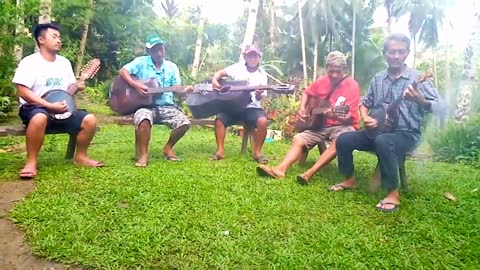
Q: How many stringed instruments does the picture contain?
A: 5